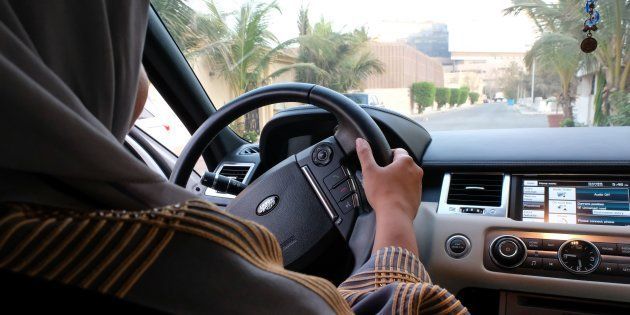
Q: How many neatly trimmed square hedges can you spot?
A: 5